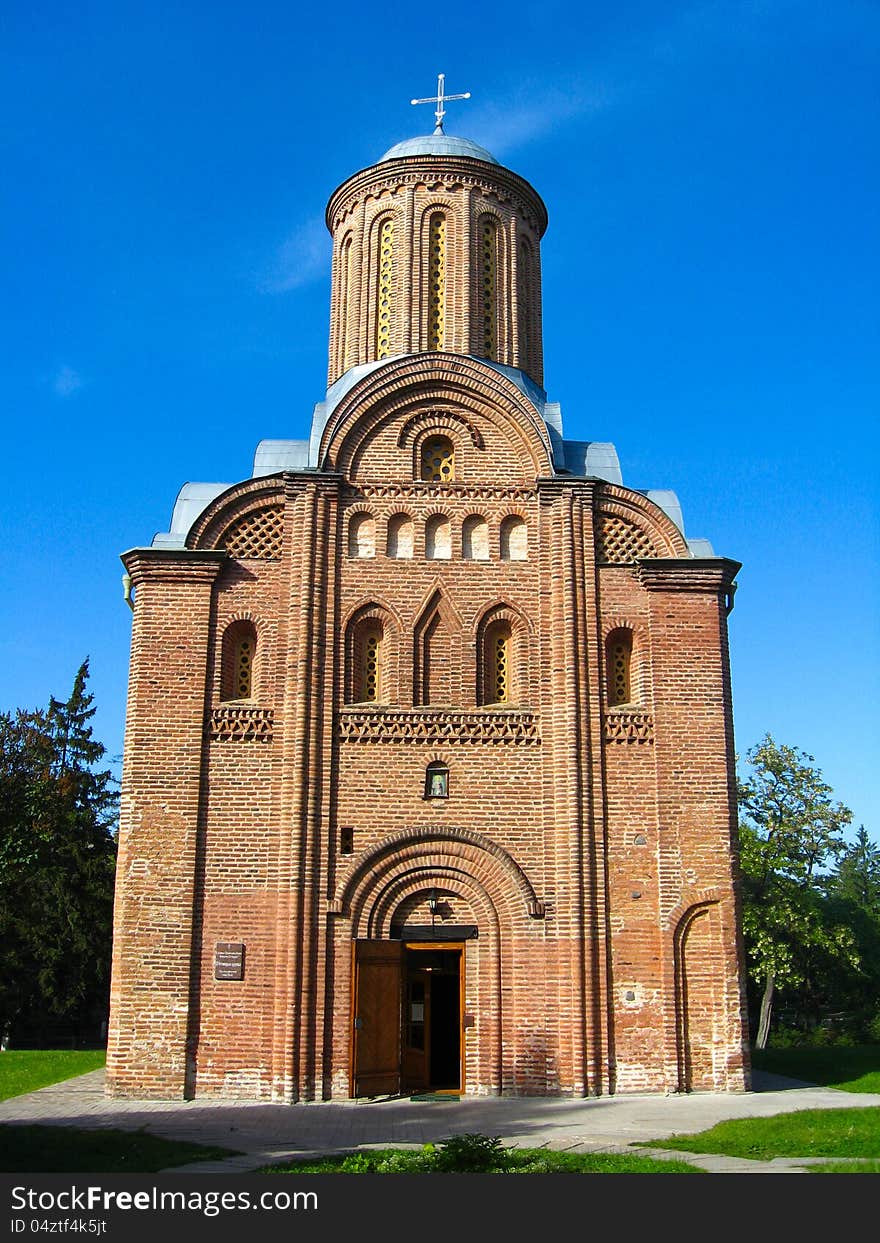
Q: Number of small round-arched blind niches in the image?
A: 5